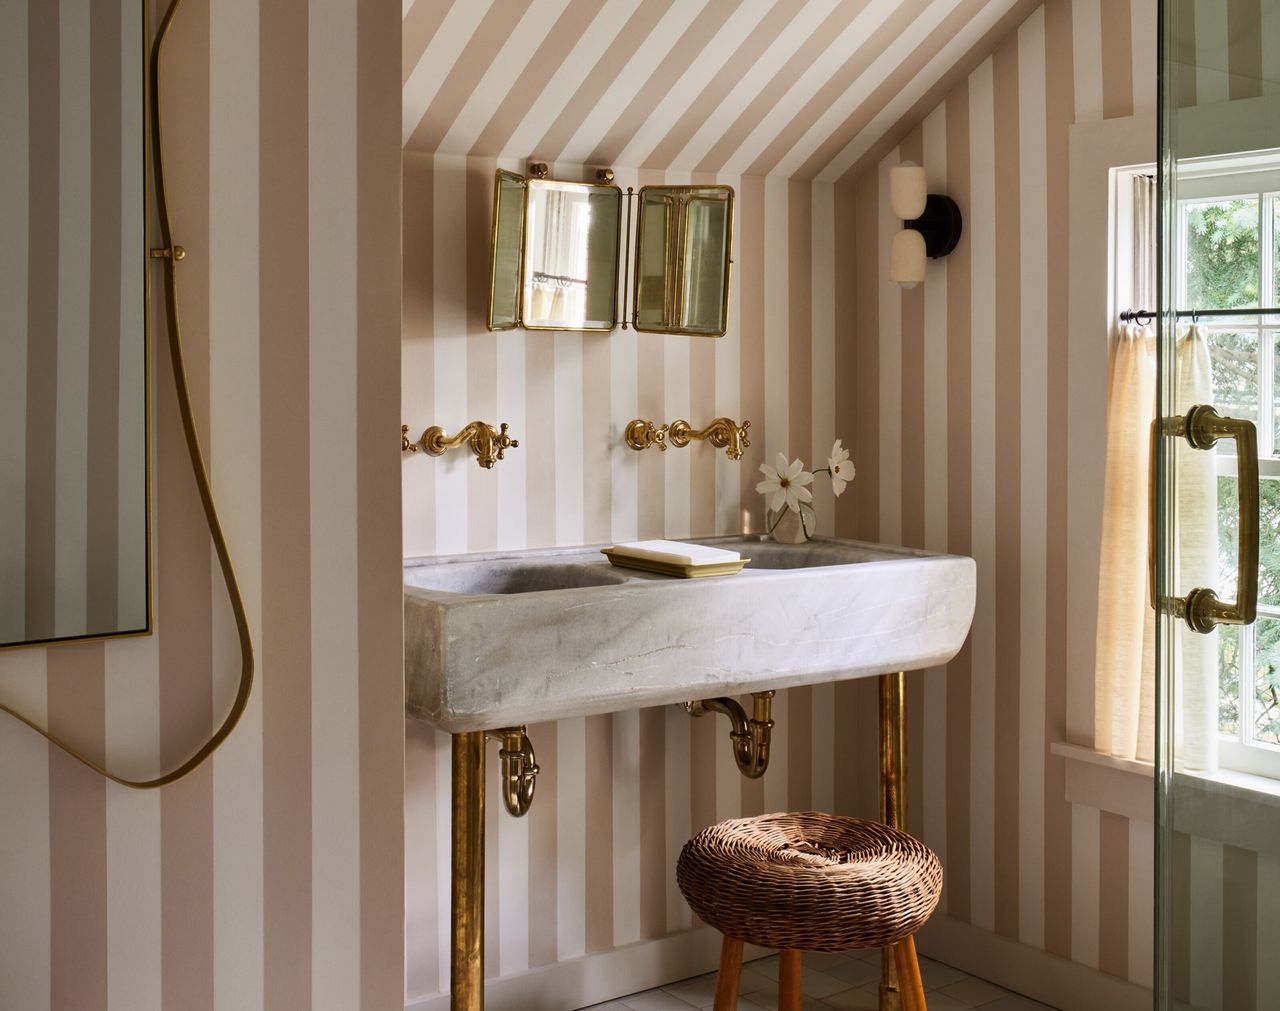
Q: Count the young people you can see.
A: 0